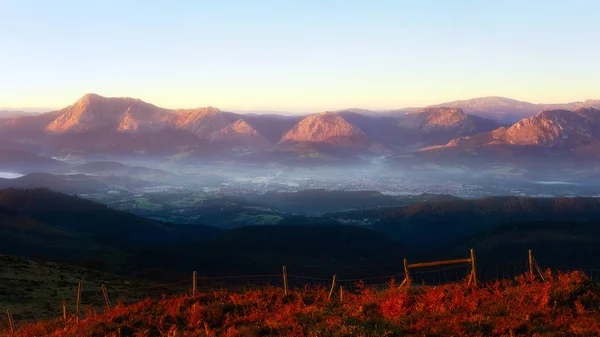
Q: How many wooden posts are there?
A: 11